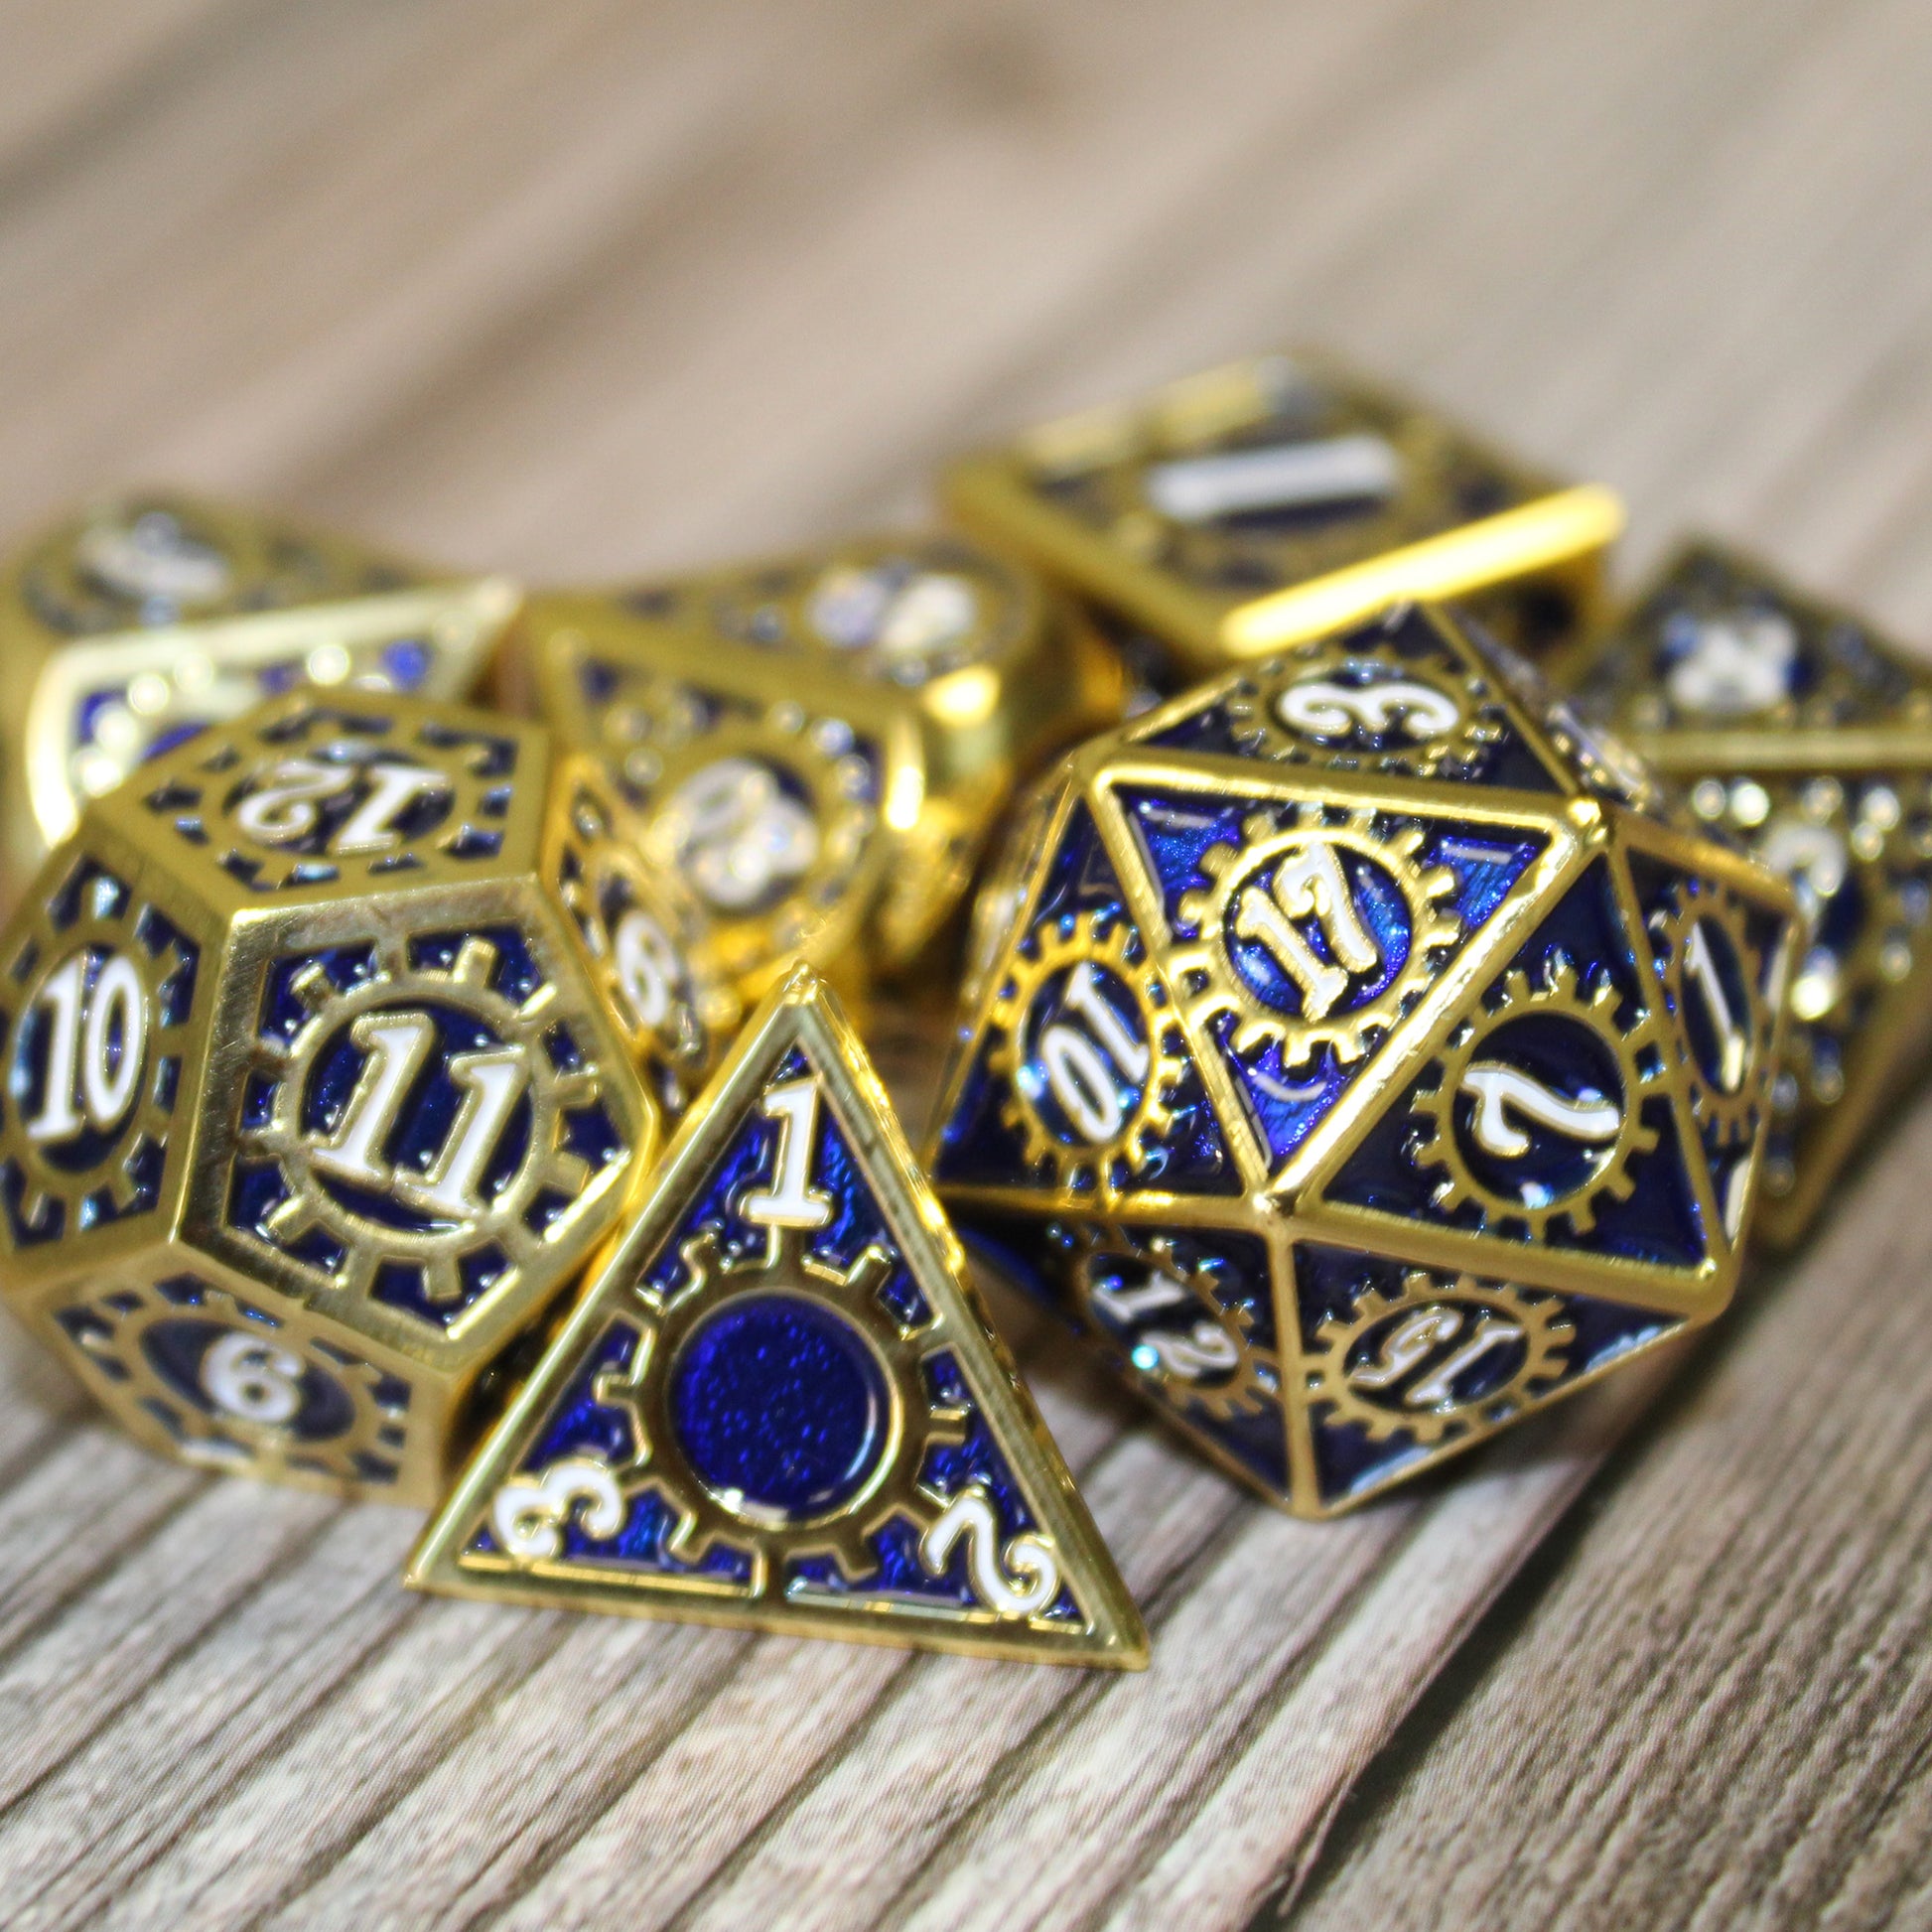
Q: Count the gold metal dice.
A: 7